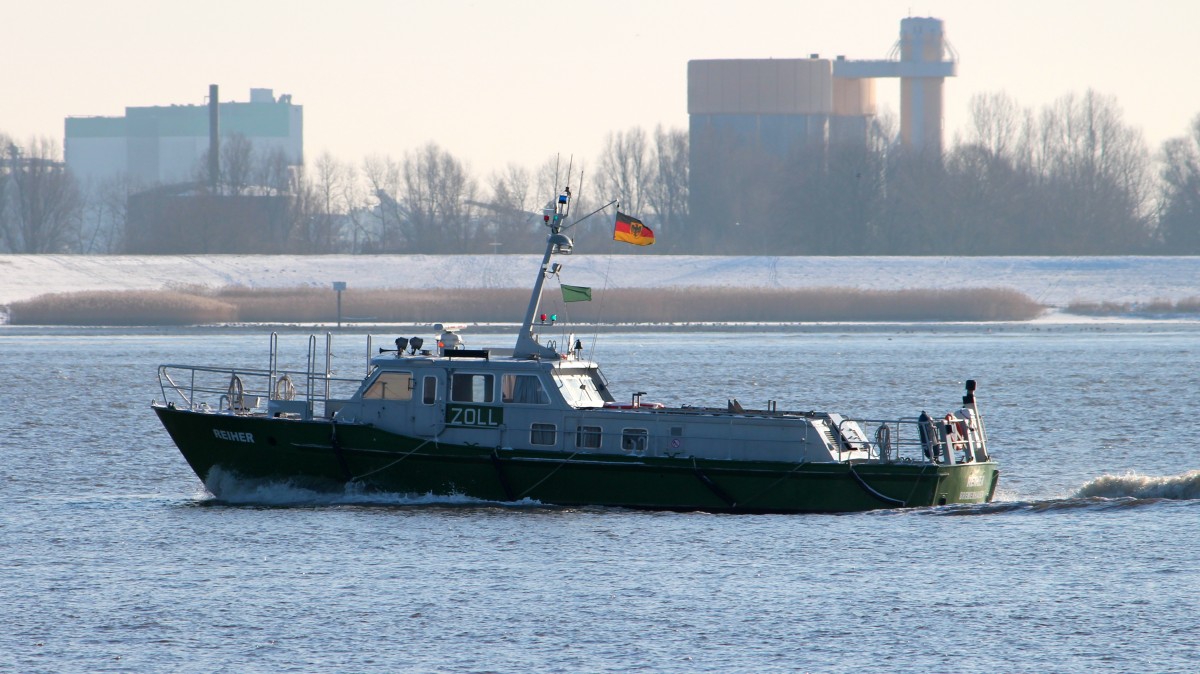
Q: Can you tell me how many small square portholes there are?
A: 3